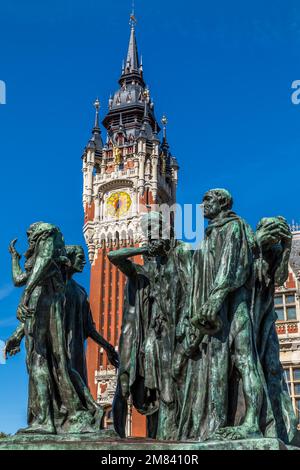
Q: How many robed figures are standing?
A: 5